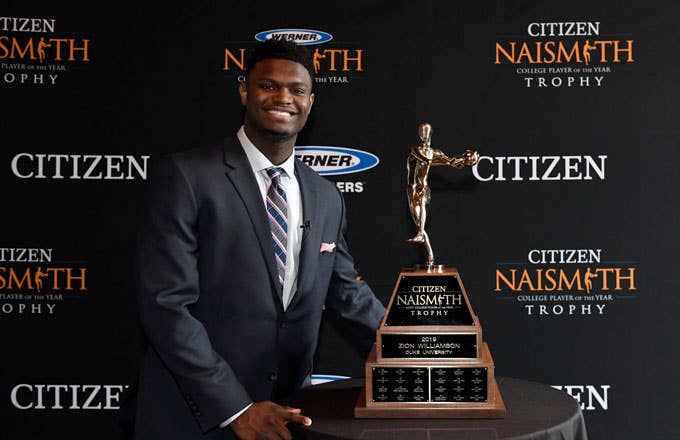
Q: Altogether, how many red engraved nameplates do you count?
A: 0